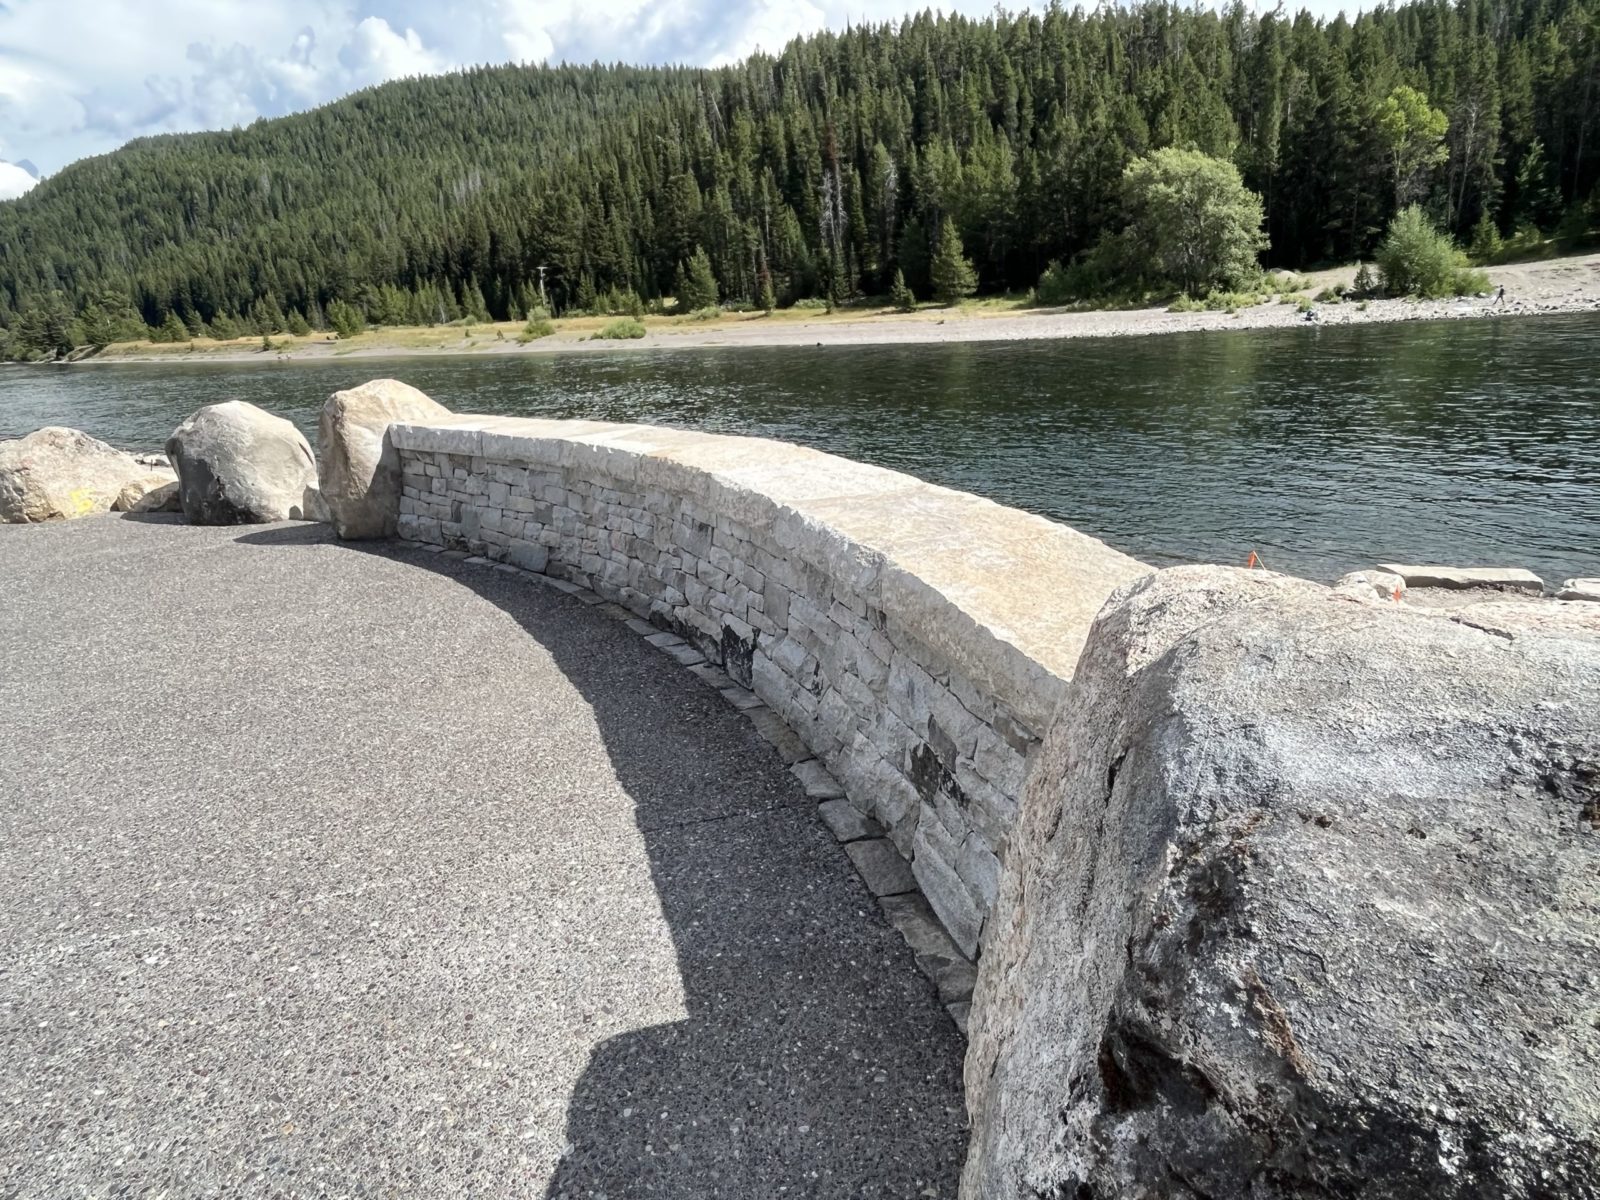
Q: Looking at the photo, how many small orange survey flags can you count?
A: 2